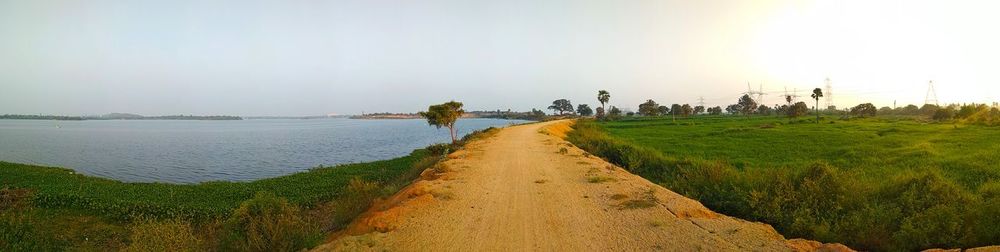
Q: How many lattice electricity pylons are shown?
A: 5